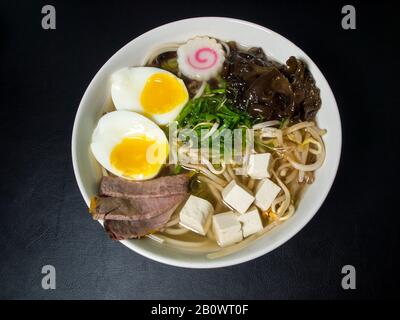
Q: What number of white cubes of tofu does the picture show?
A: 6